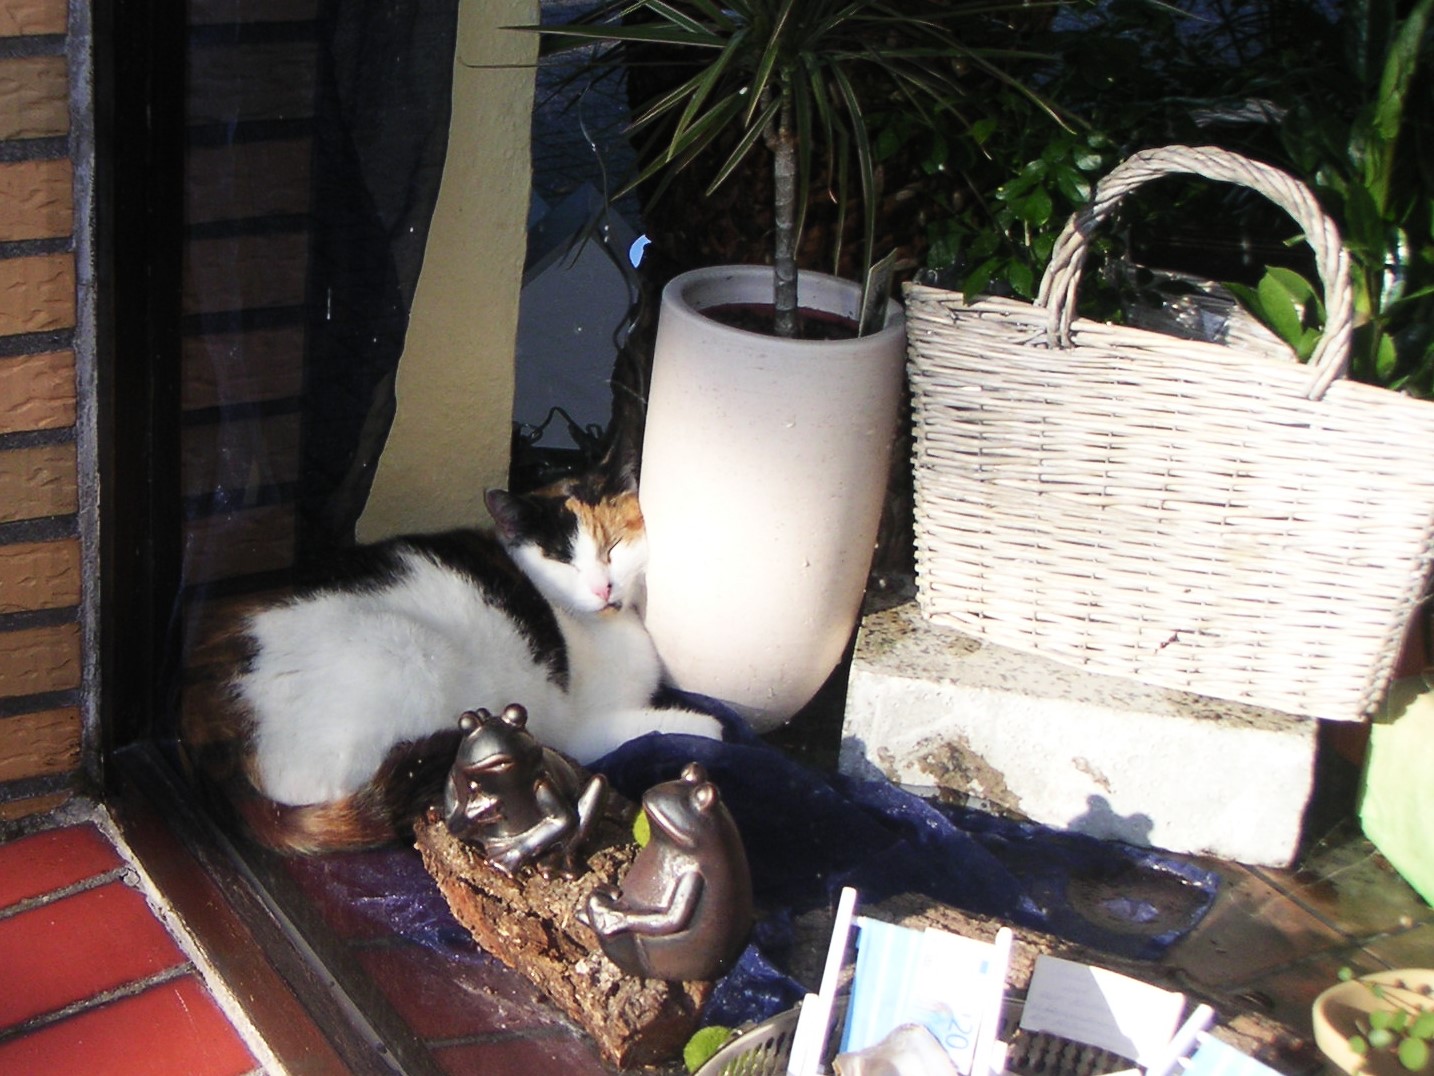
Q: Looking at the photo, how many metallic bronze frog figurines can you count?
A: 2